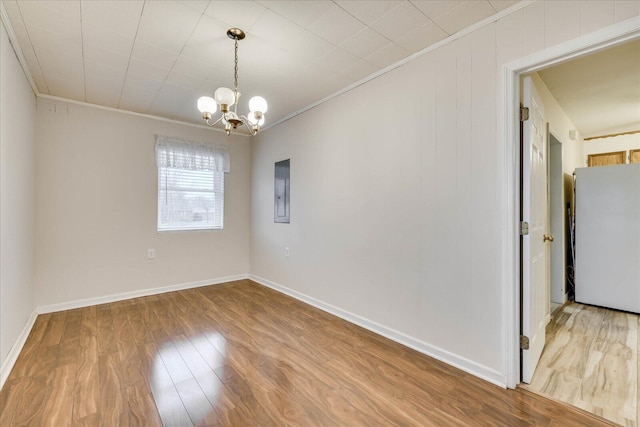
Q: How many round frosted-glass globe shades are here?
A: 5